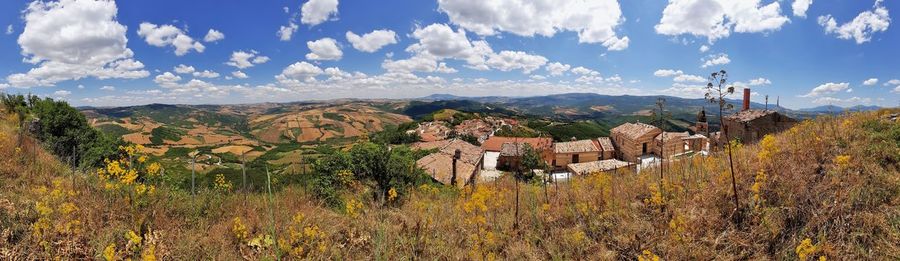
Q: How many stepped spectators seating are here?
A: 0